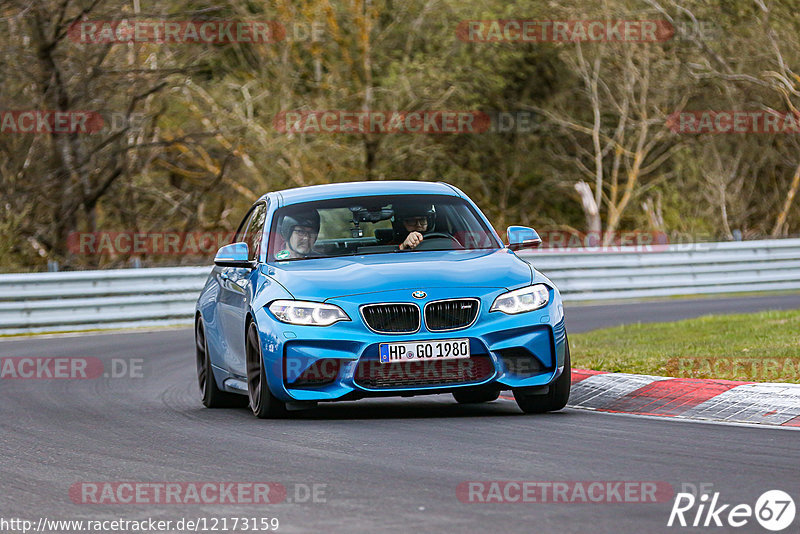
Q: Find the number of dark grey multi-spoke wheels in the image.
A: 2